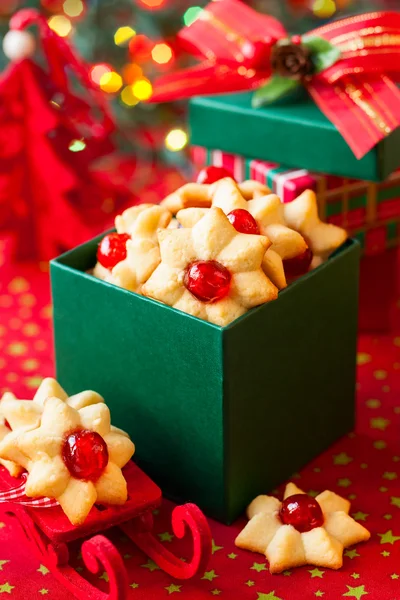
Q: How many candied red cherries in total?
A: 7